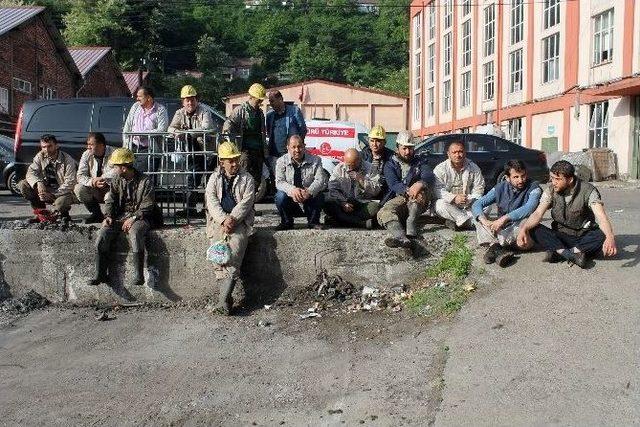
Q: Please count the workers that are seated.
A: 11